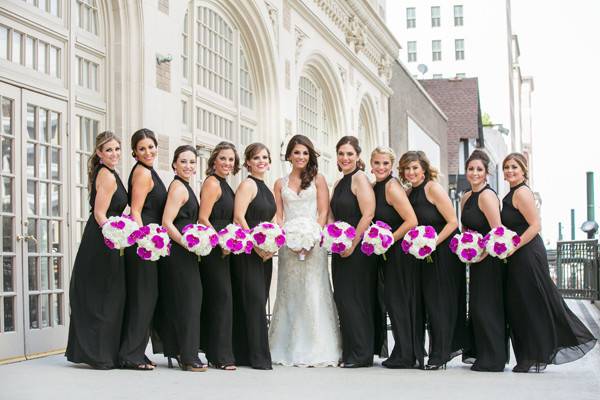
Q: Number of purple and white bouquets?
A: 10